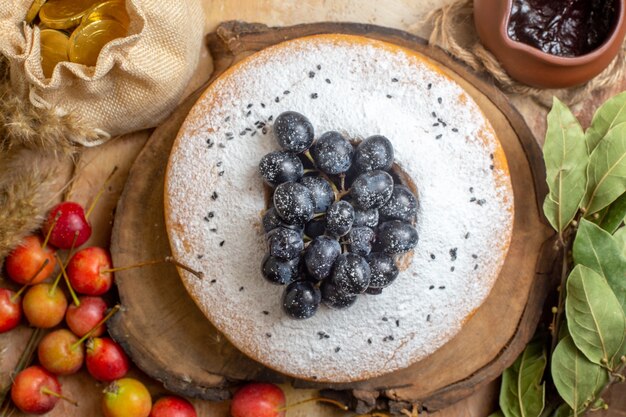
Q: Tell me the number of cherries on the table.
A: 12